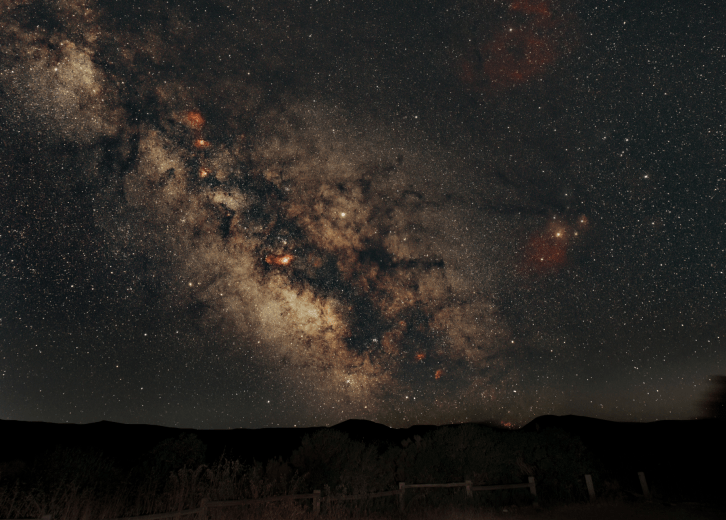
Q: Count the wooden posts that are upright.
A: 7